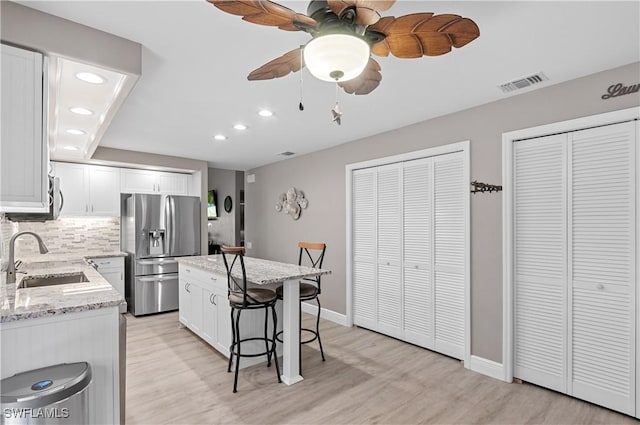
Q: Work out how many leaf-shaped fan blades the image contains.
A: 5